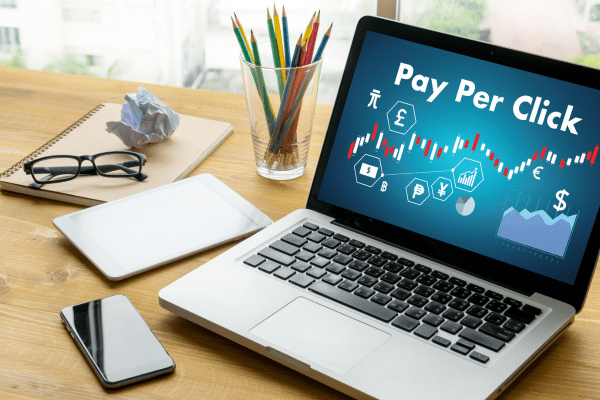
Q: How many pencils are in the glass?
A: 11